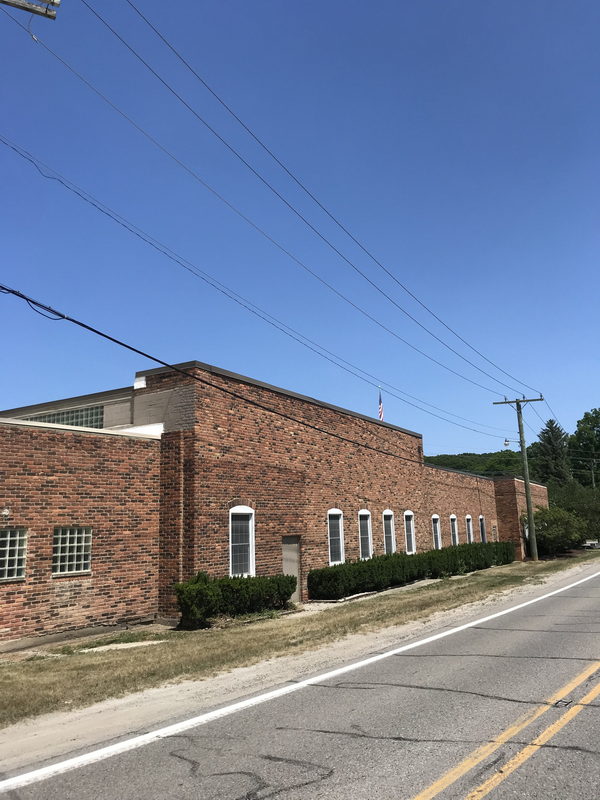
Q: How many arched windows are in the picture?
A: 9